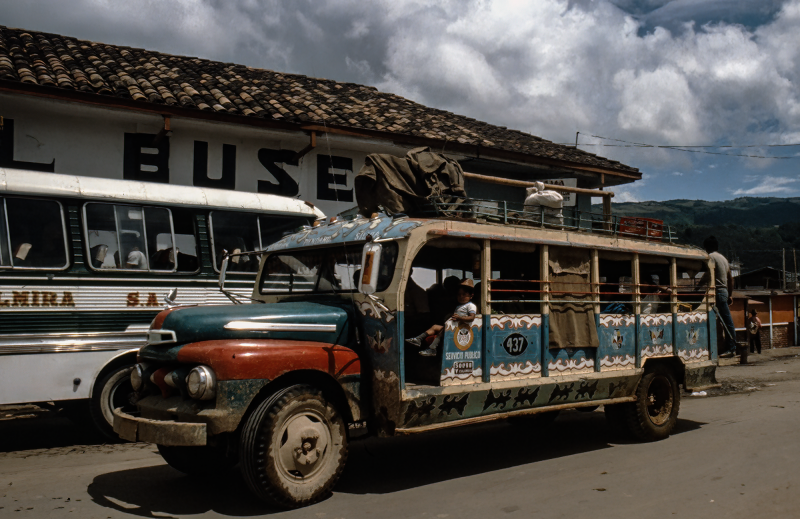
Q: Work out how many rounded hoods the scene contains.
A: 1